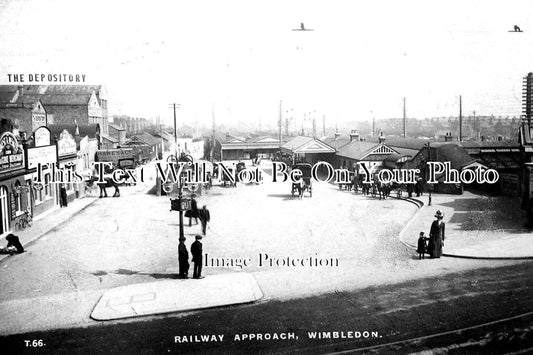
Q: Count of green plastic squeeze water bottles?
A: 0